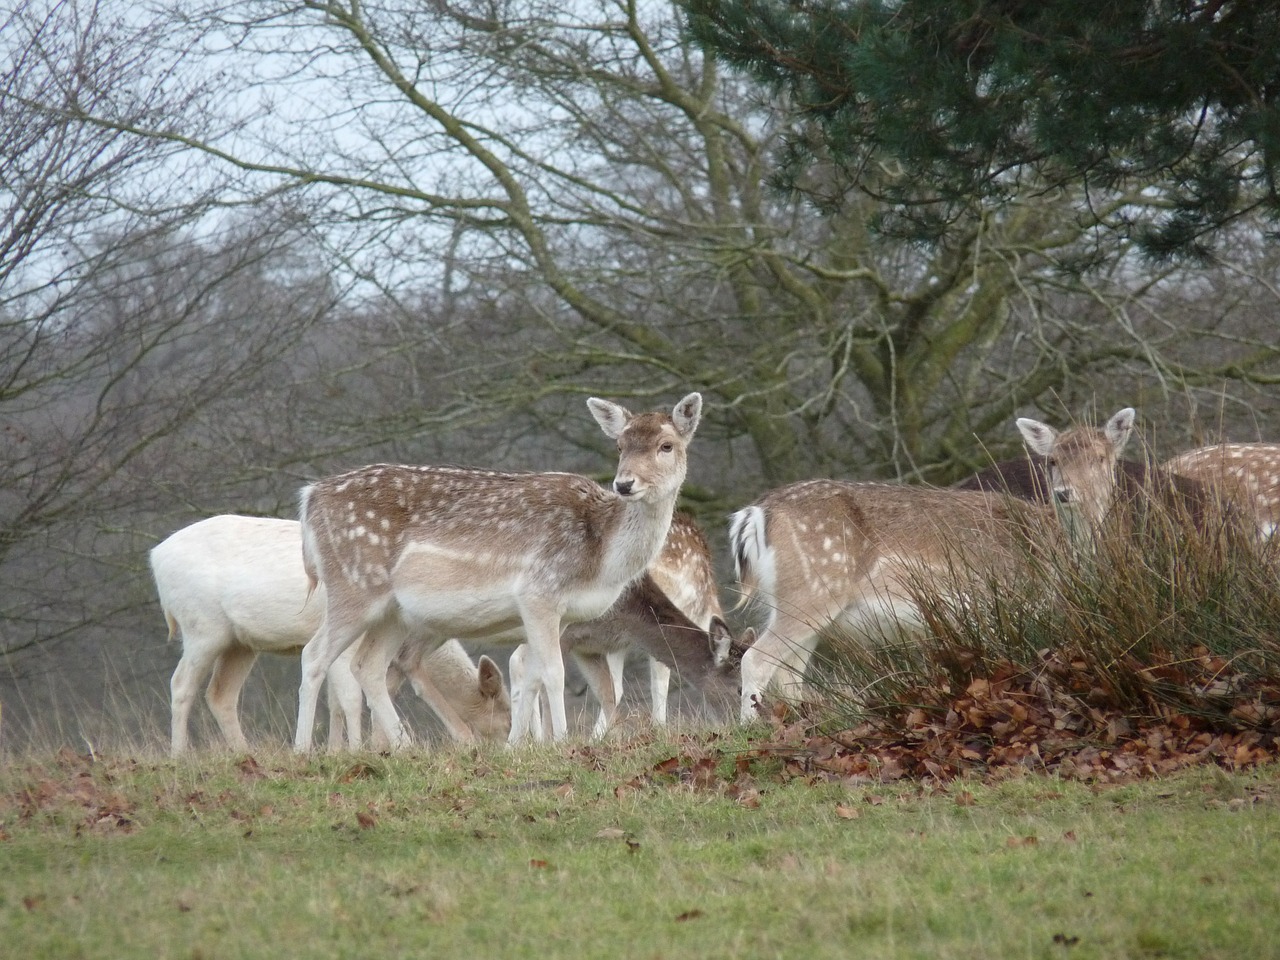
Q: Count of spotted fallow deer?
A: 4